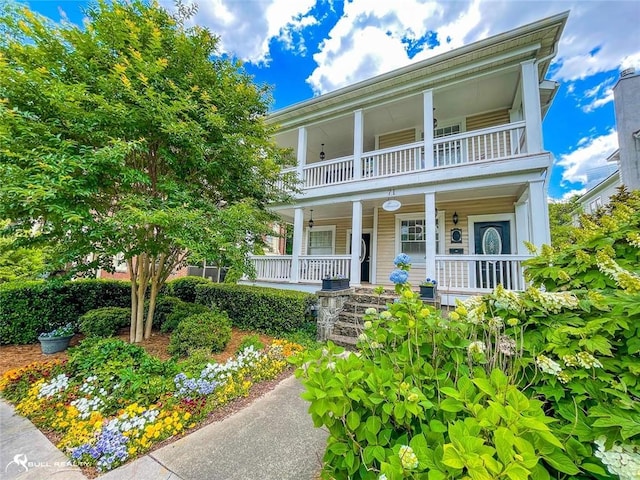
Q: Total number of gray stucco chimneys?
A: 1